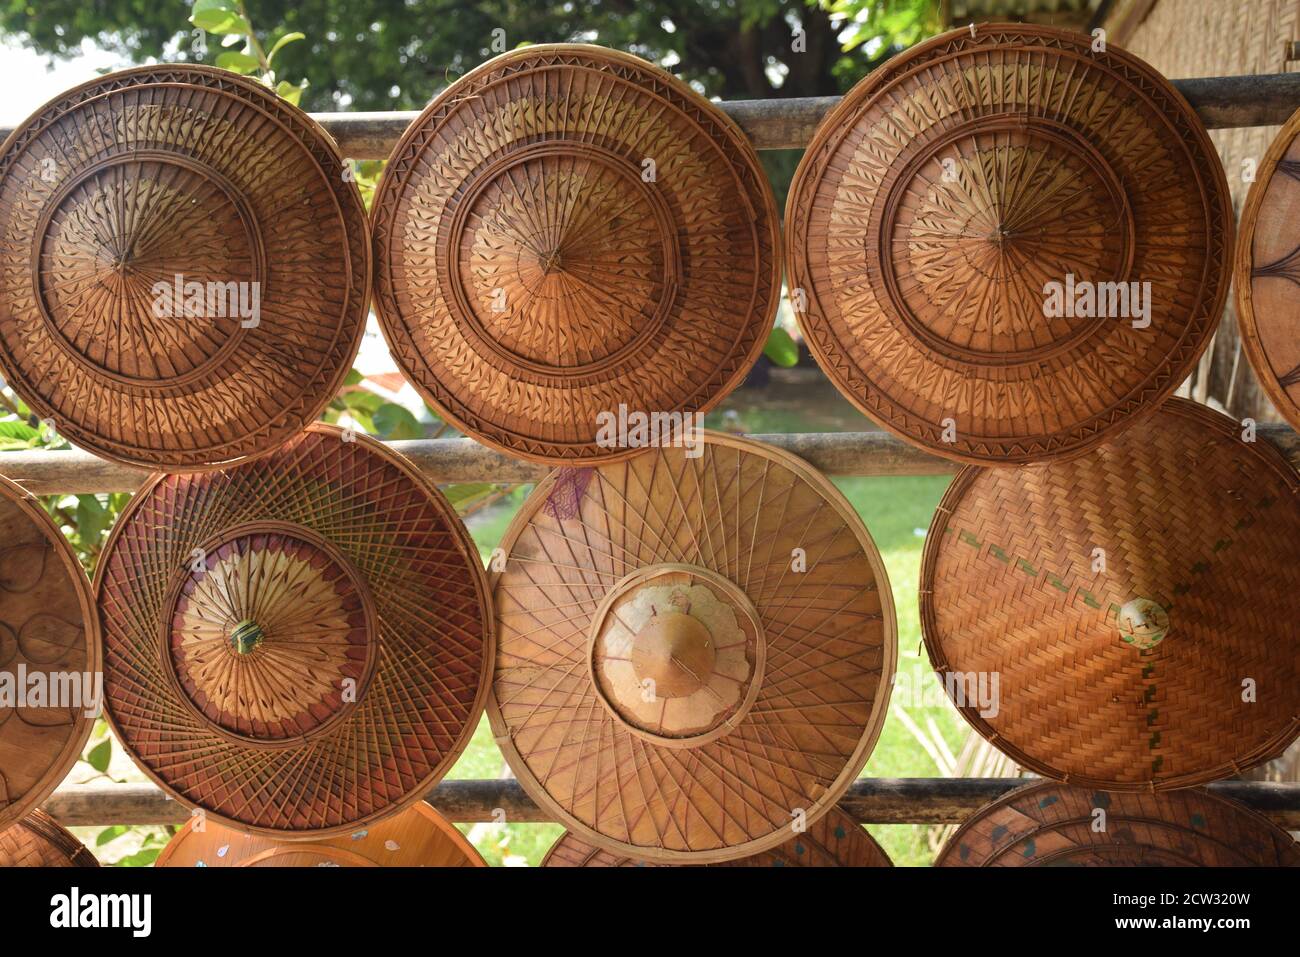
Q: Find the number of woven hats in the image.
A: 12